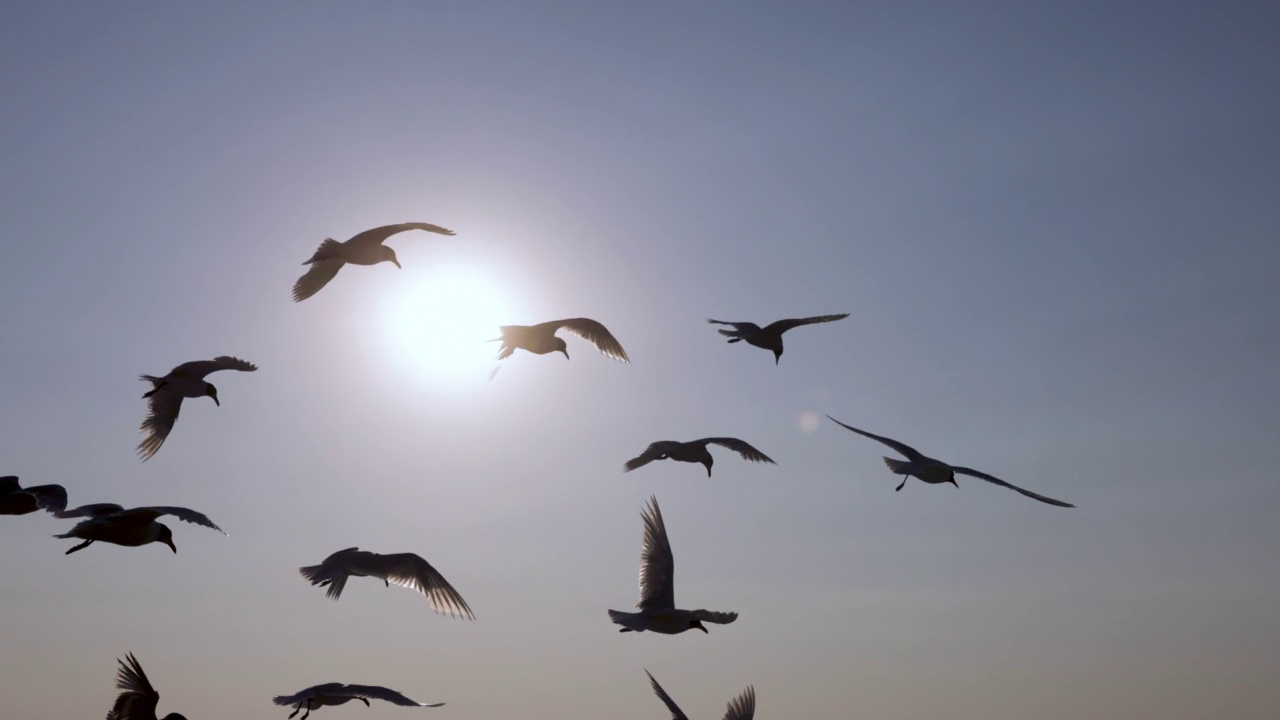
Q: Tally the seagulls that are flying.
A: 13